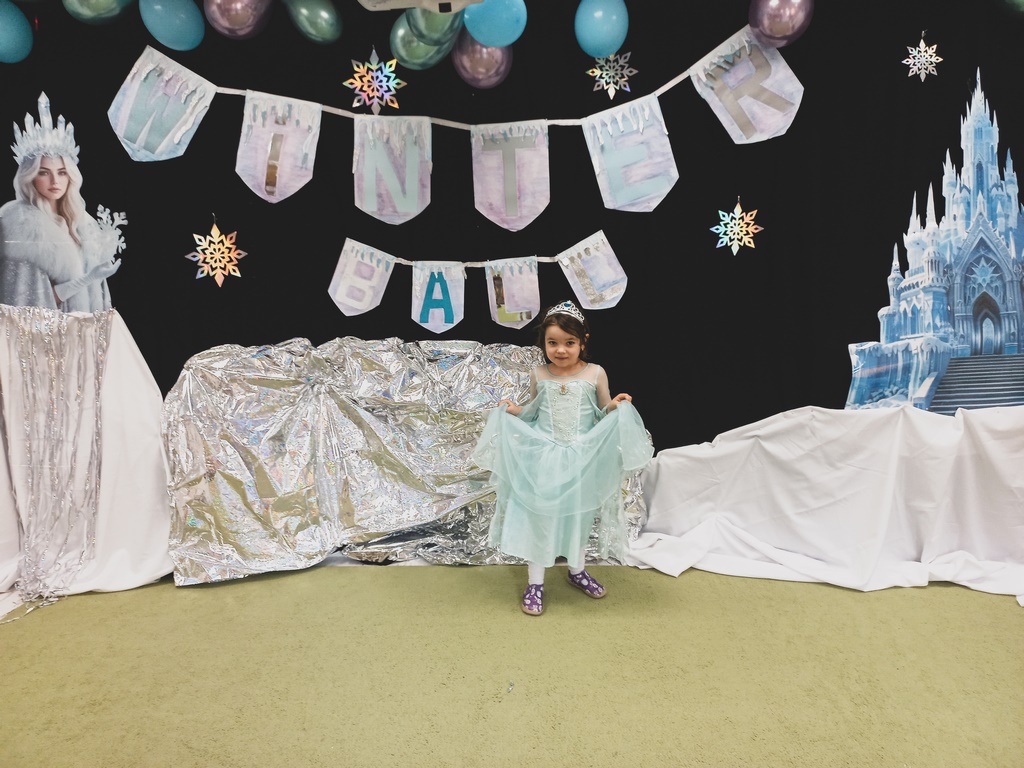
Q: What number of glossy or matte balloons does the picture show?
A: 11